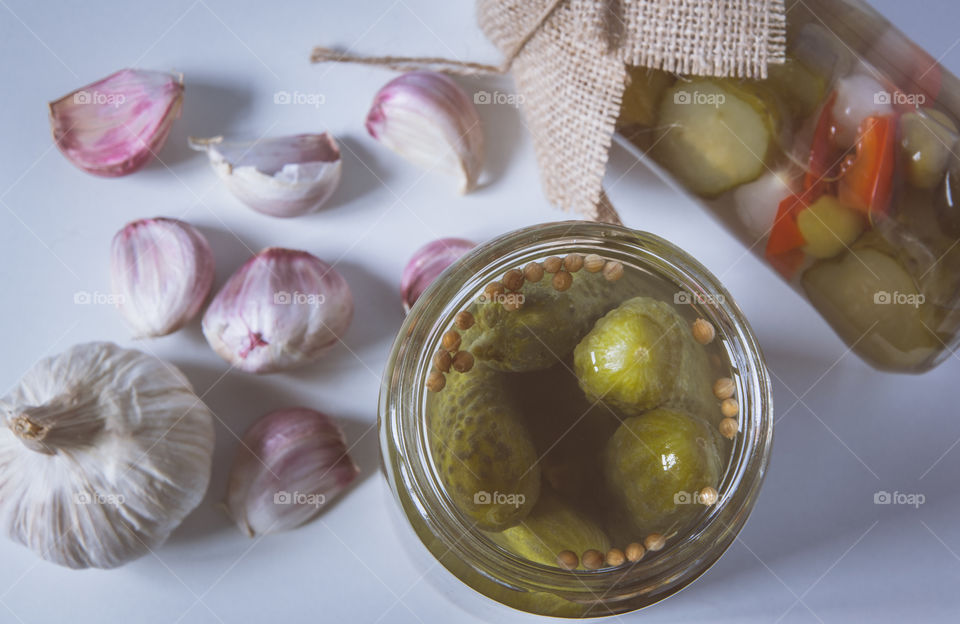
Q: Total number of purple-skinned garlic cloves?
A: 7